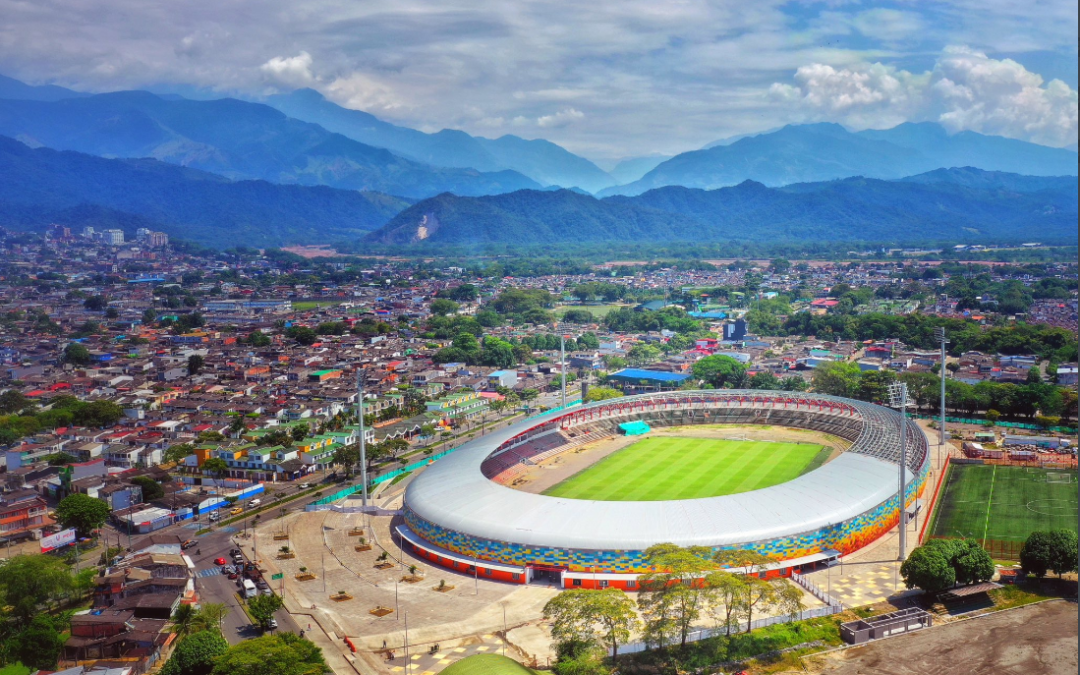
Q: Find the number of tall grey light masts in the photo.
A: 4